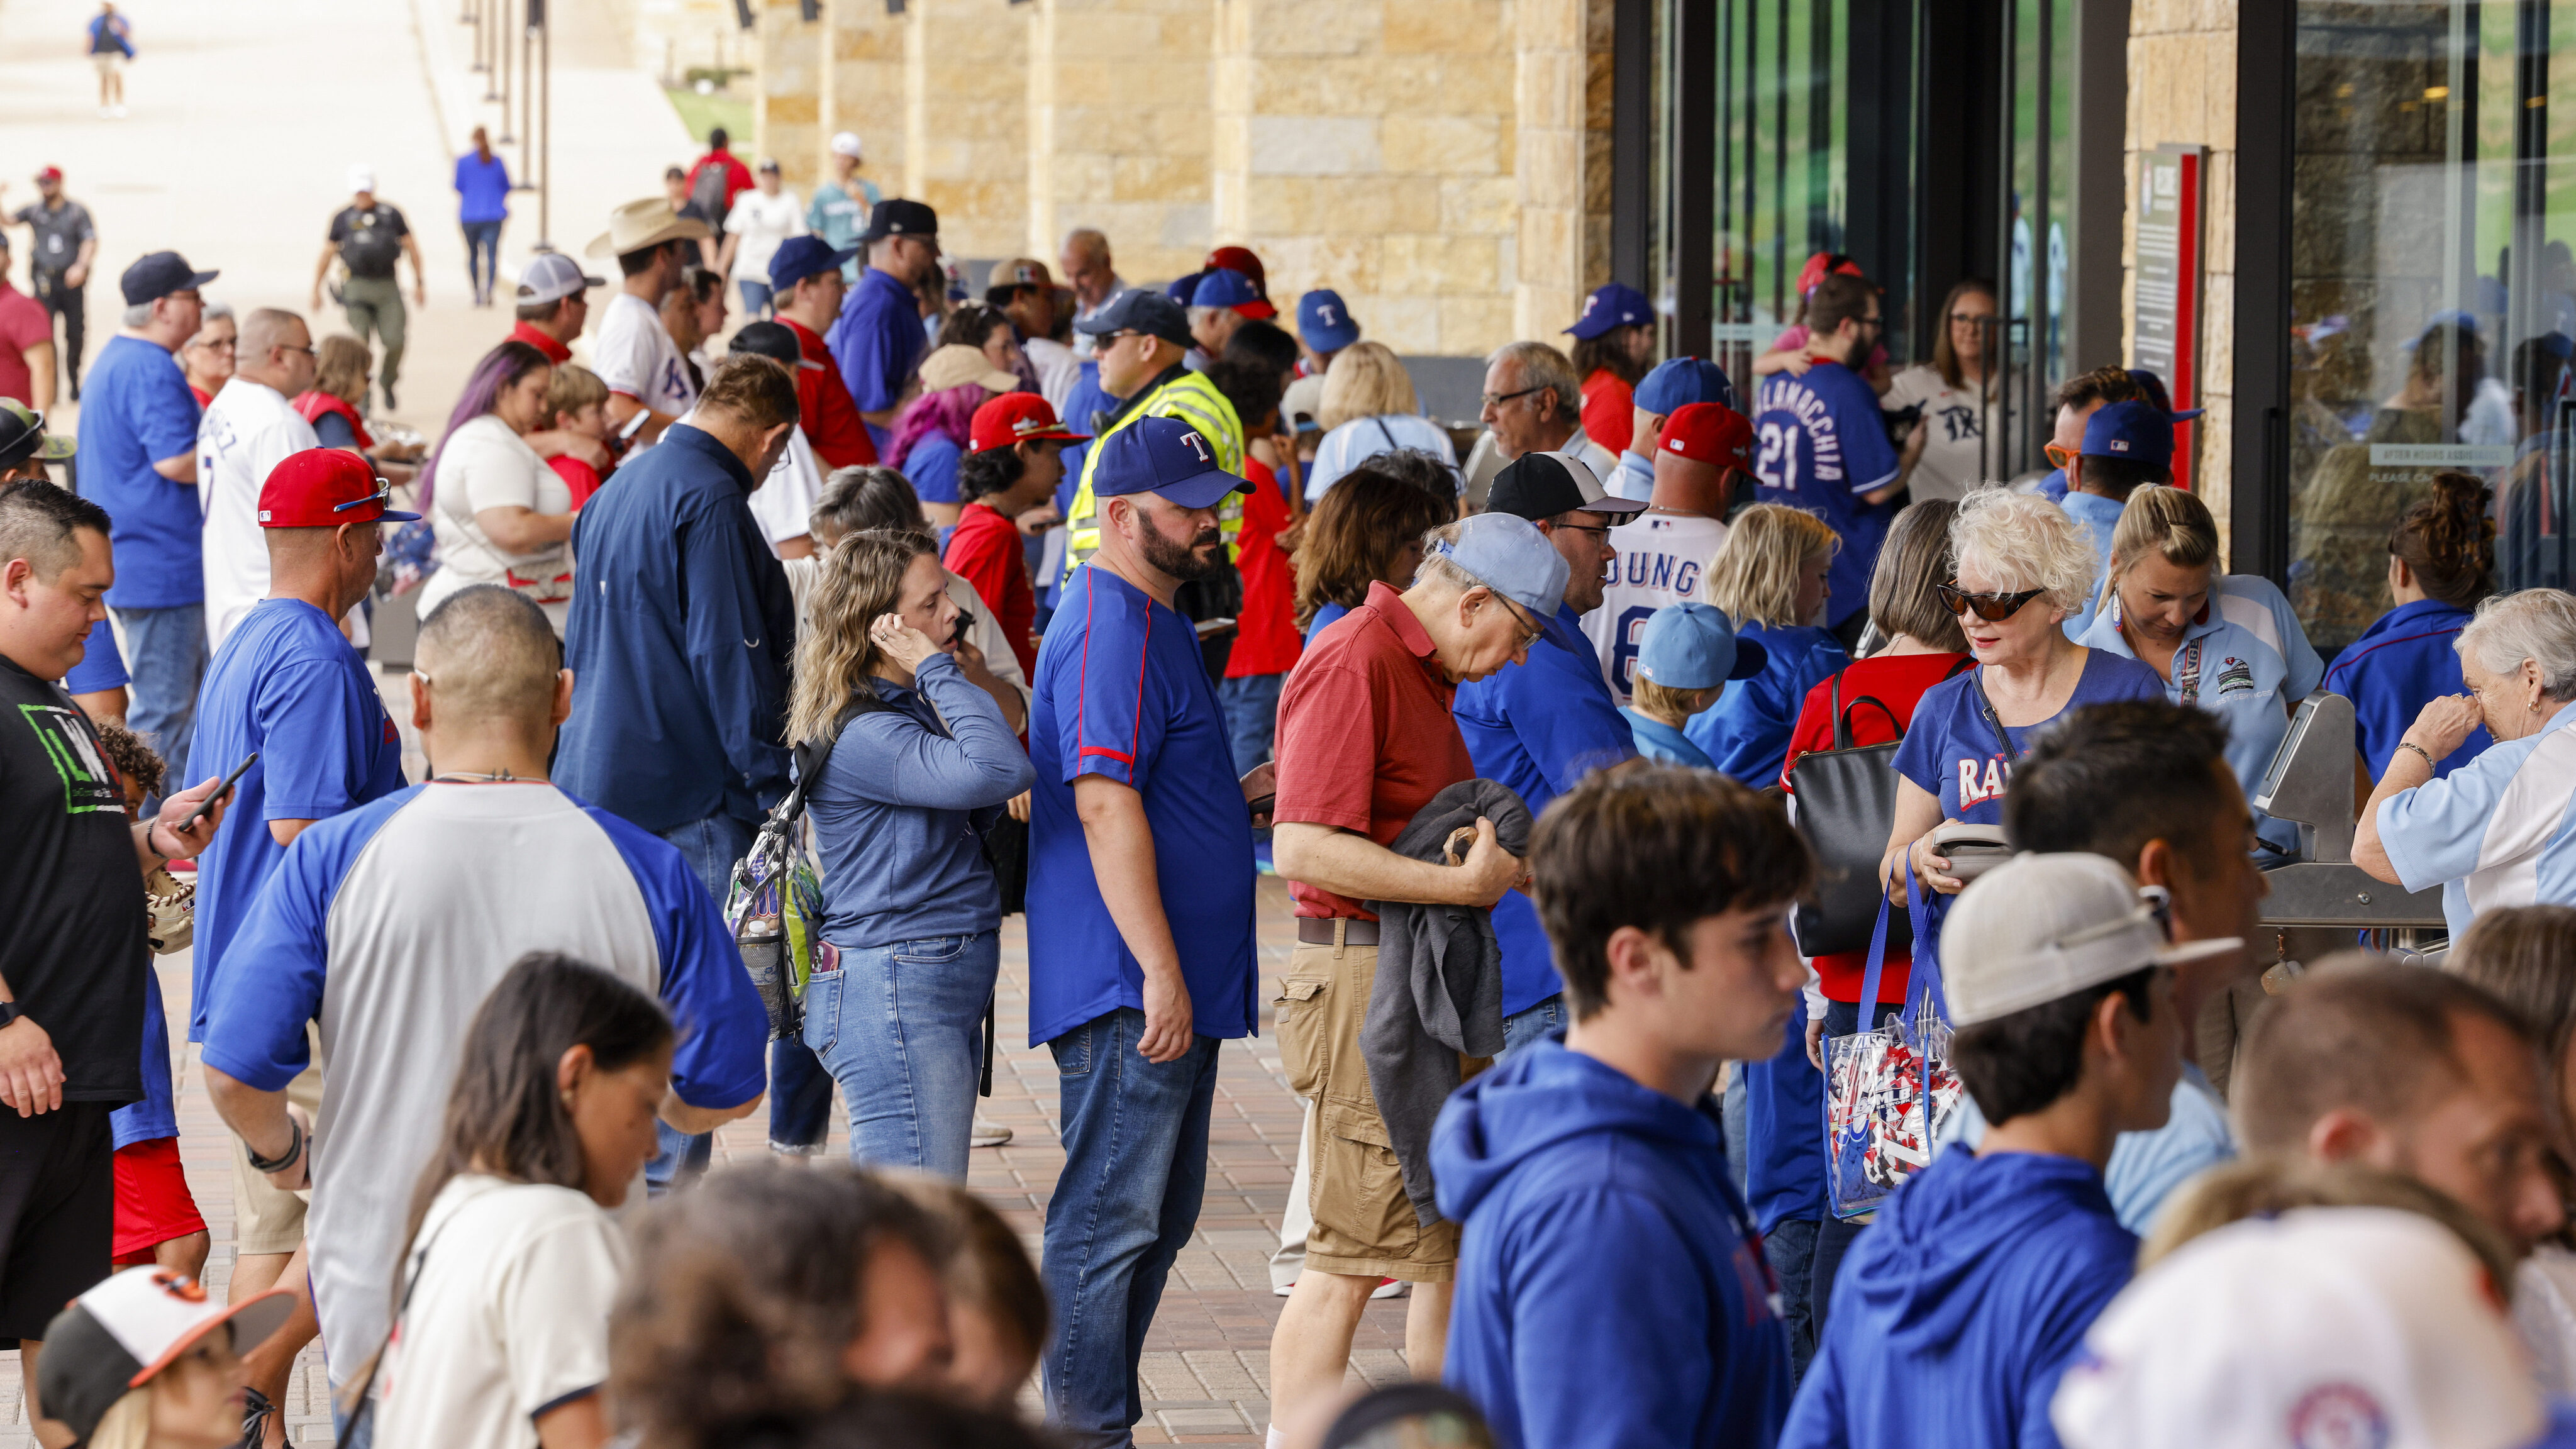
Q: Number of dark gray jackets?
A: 1